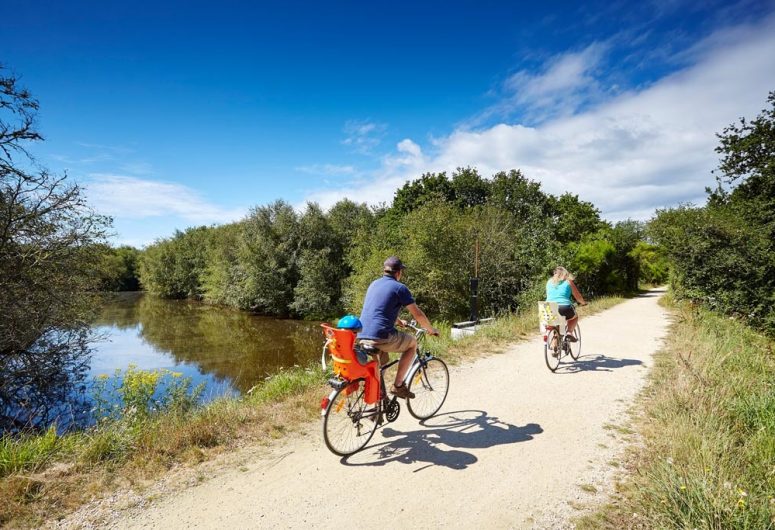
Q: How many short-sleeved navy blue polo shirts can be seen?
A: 1